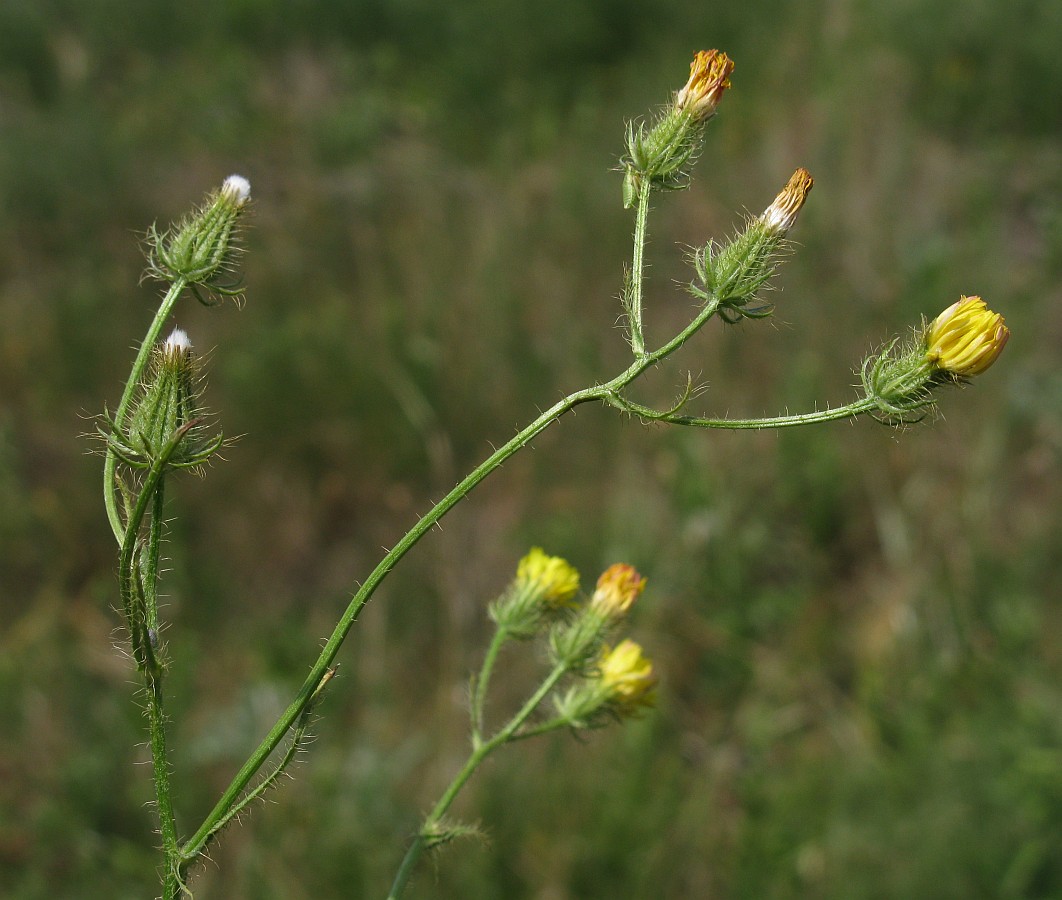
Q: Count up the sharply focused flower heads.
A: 5